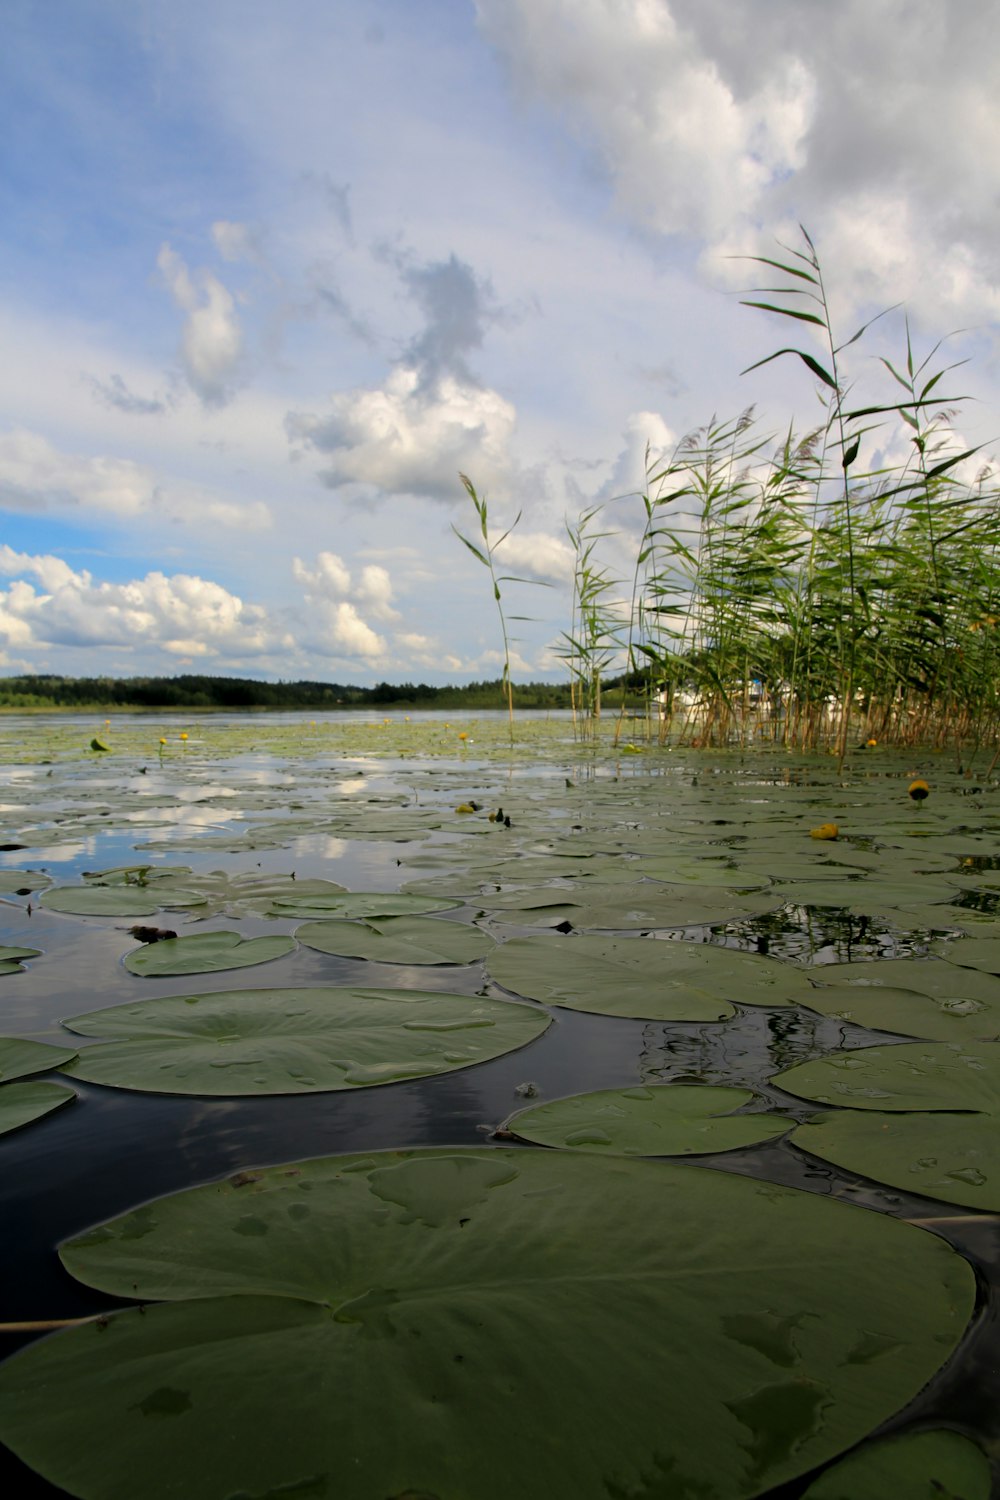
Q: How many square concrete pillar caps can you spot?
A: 0